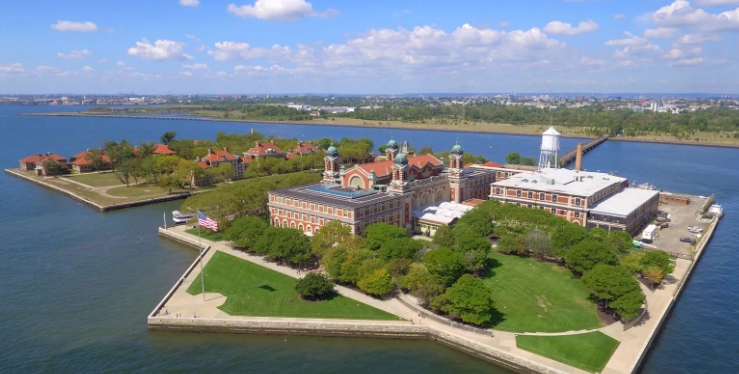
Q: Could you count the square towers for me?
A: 4